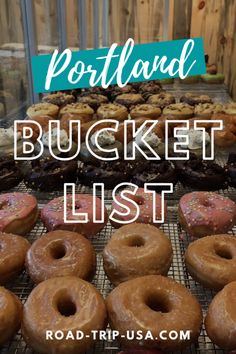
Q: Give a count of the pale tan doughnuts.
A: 8